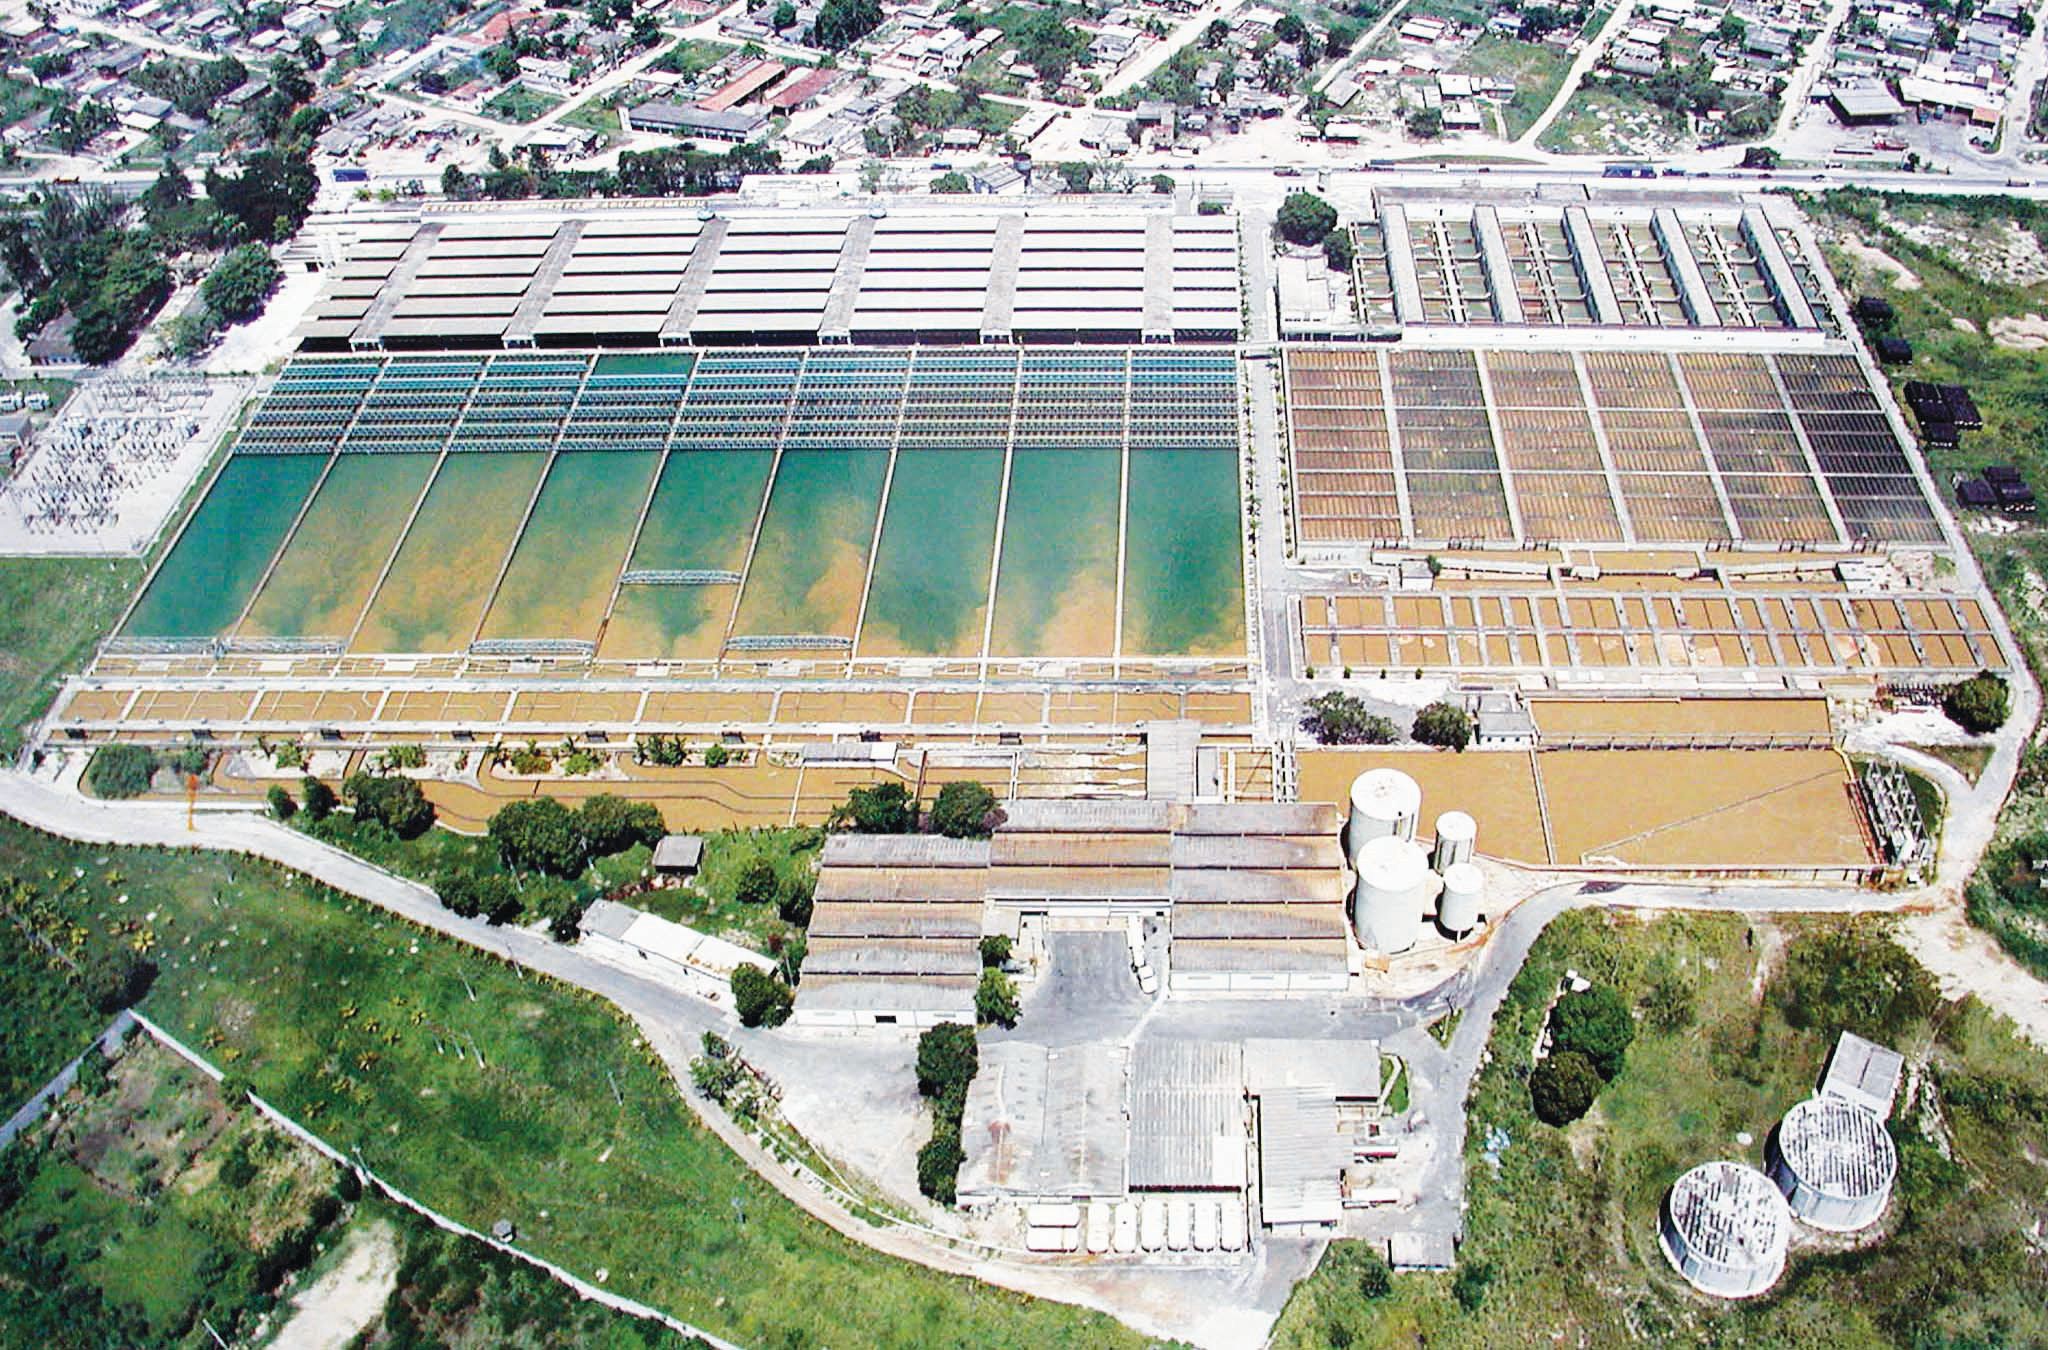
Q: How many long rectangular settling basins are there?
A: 9